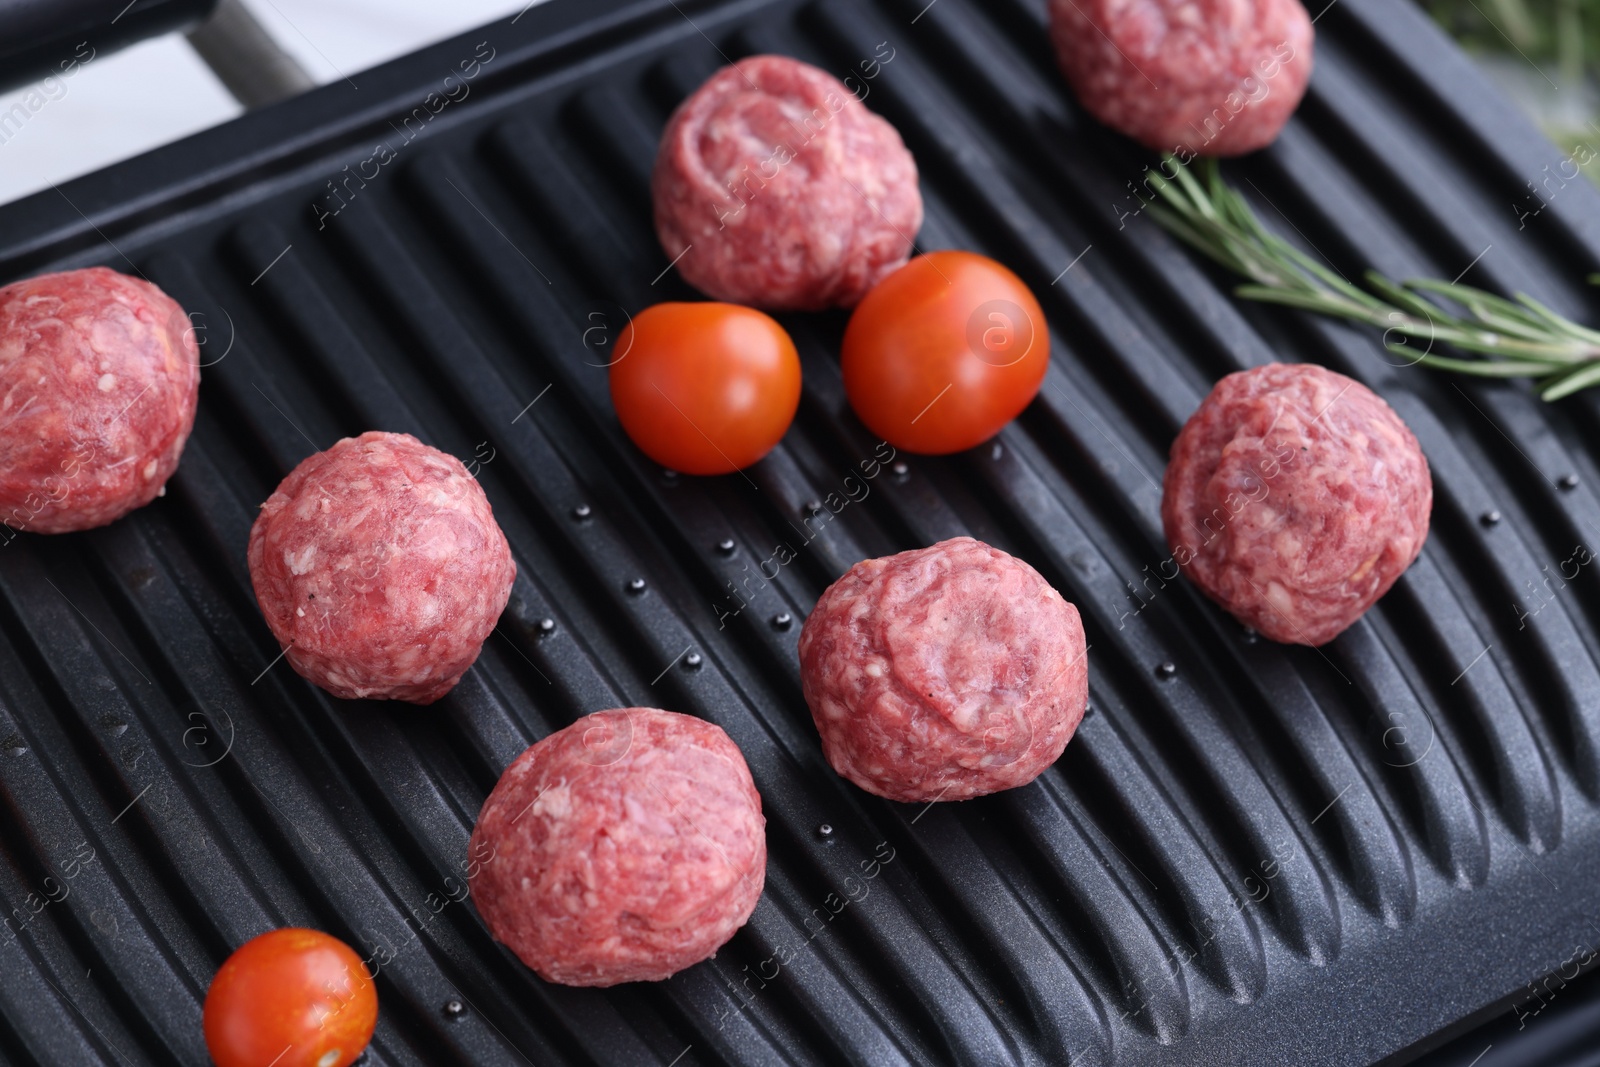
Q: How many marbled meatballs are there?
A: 7